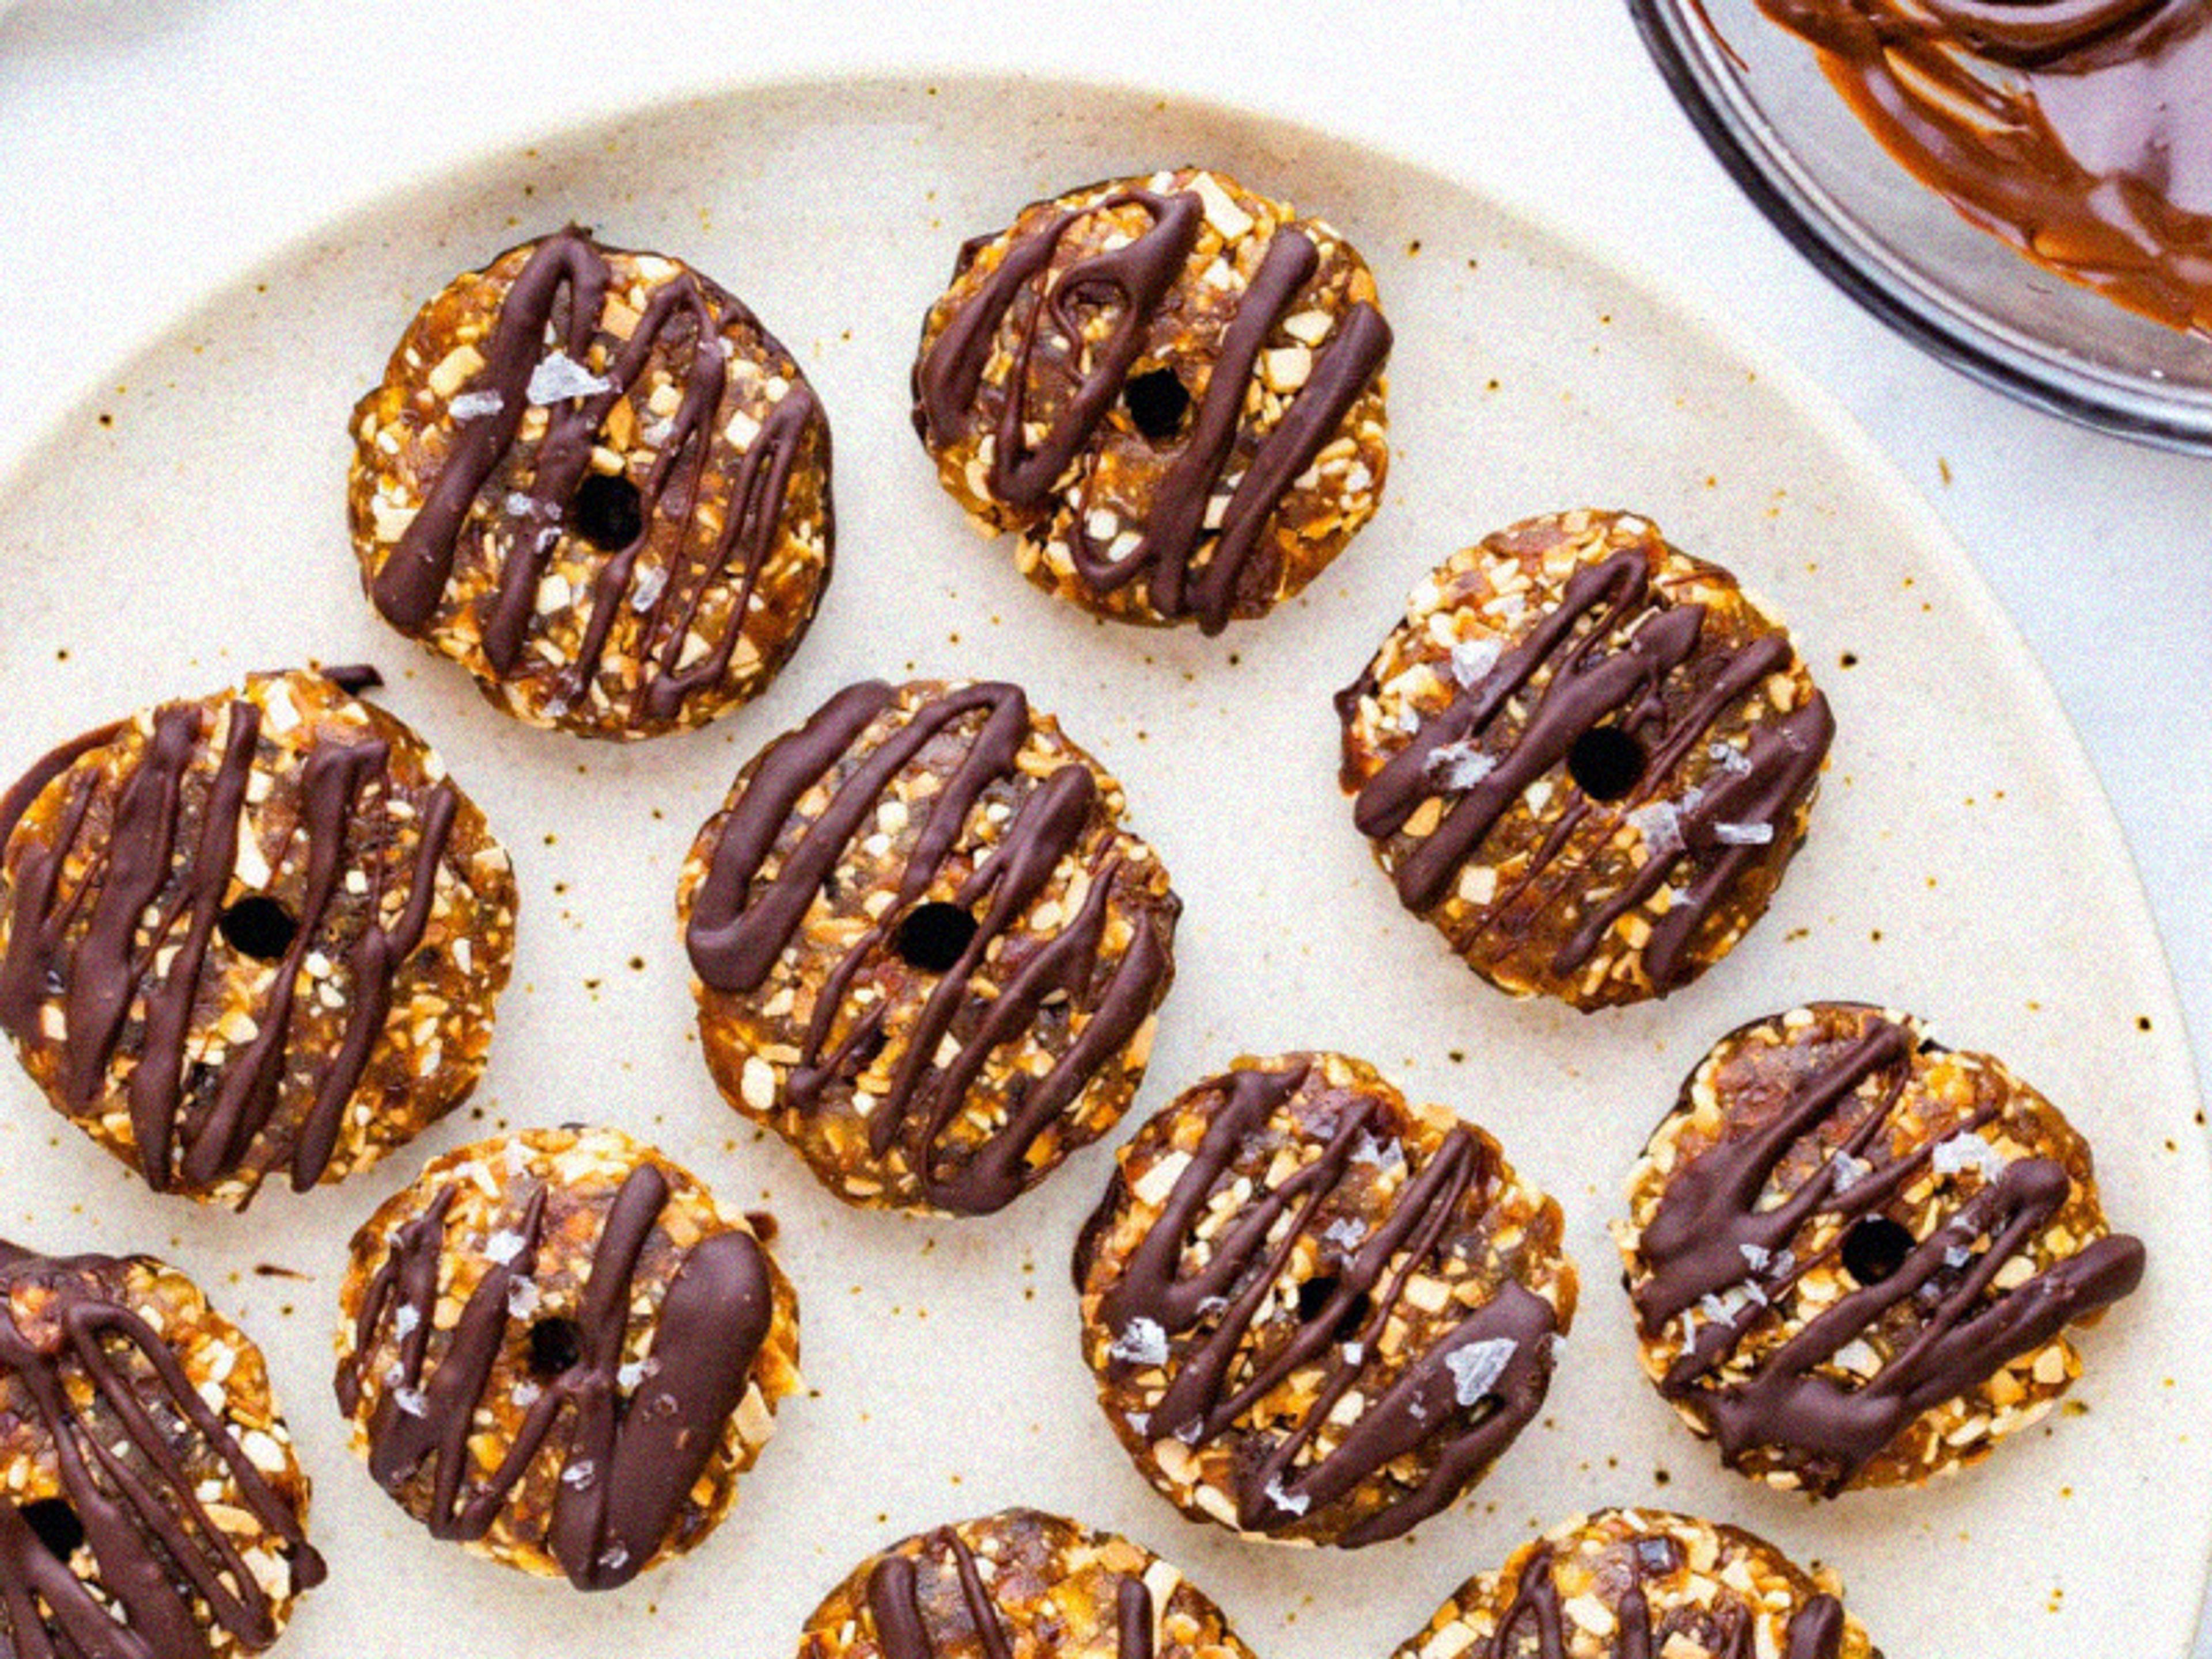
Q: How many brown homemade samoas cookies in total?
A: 11